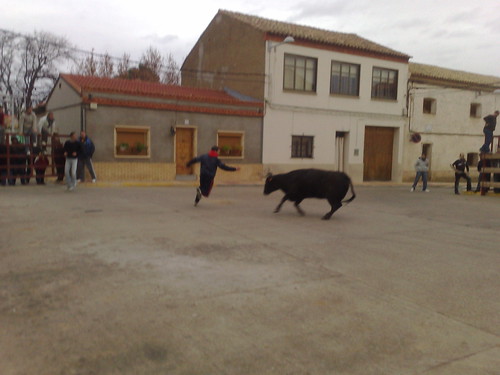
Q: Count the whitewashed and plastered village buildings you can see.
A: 3